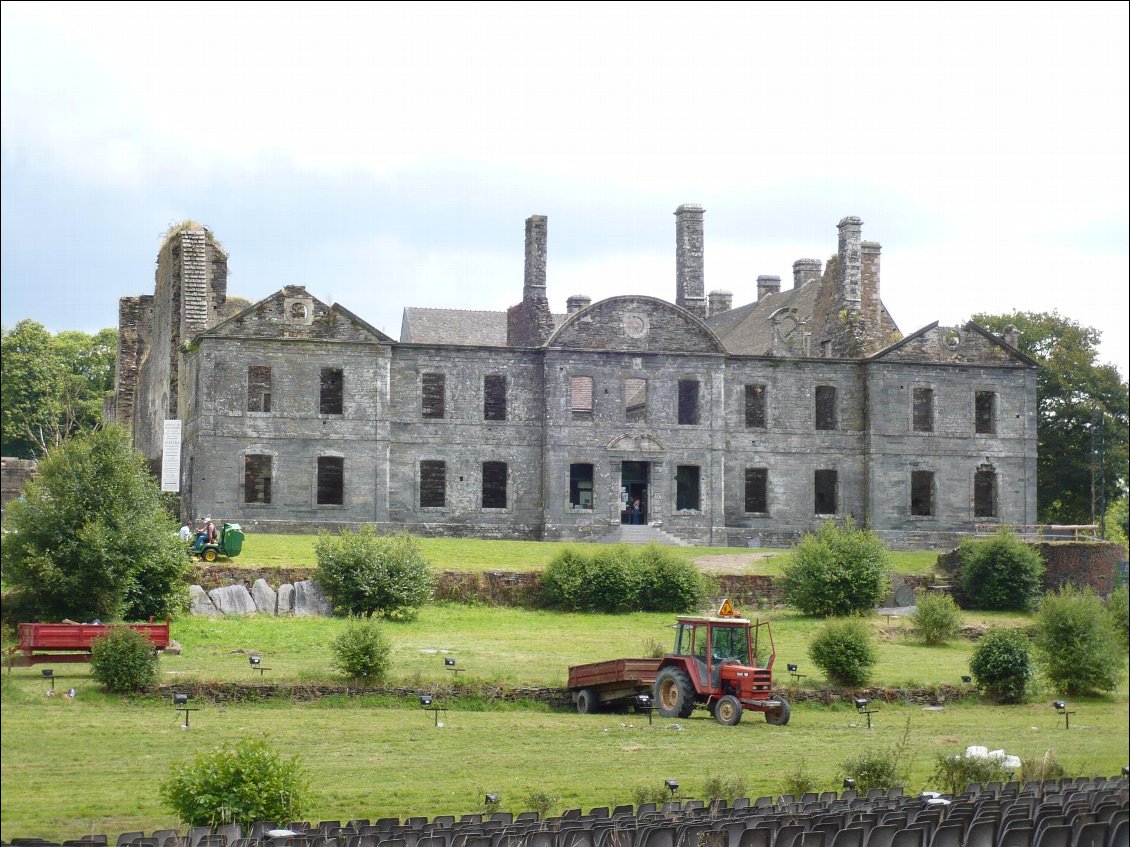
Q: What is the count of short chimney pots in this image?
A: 4